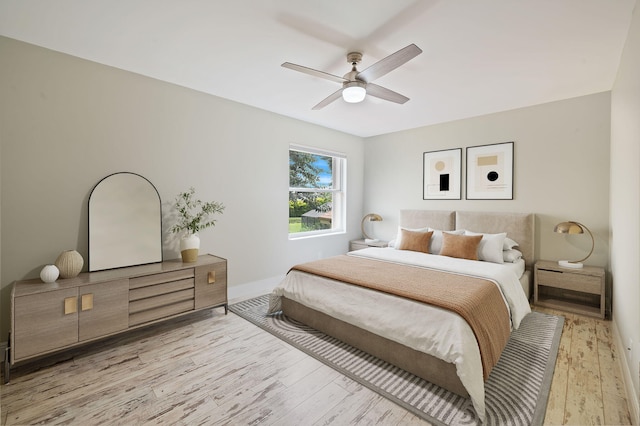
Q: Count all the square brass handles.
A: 3